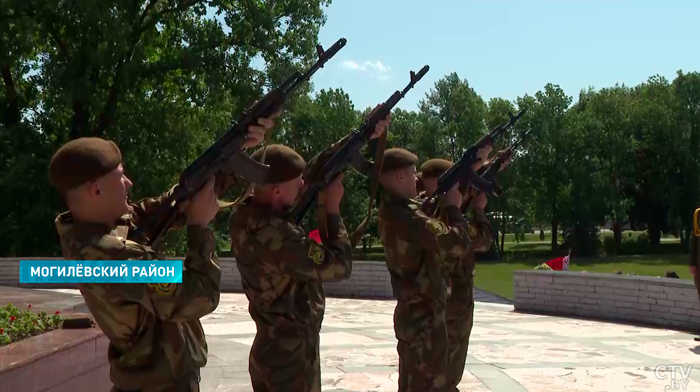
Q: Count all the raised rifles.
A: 4